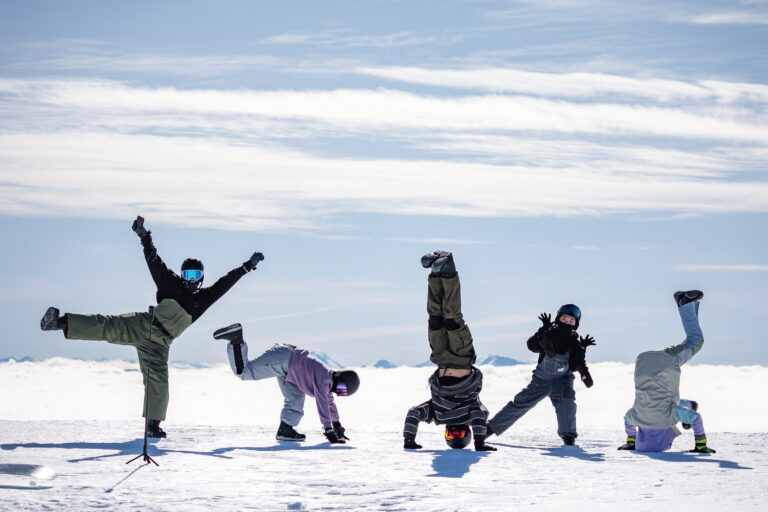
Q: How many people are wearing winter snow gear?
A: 5